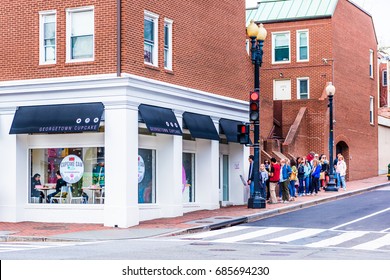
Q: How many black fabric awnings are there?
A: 4